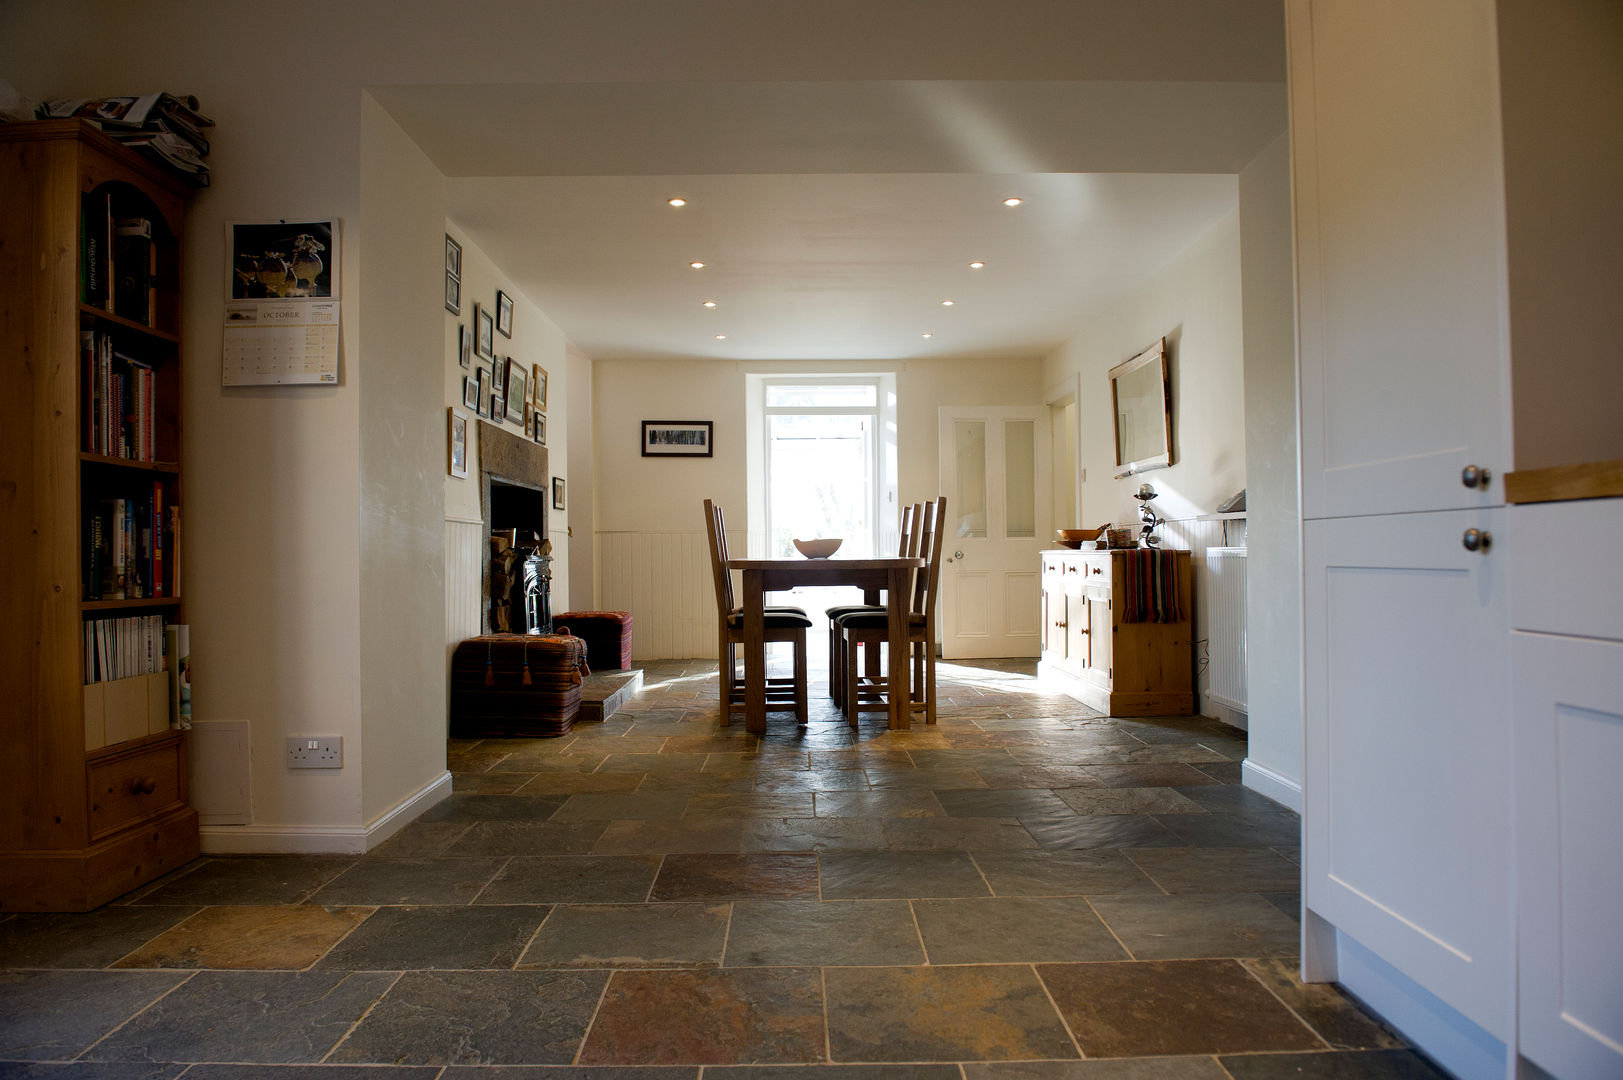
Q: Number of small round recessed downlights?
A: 8